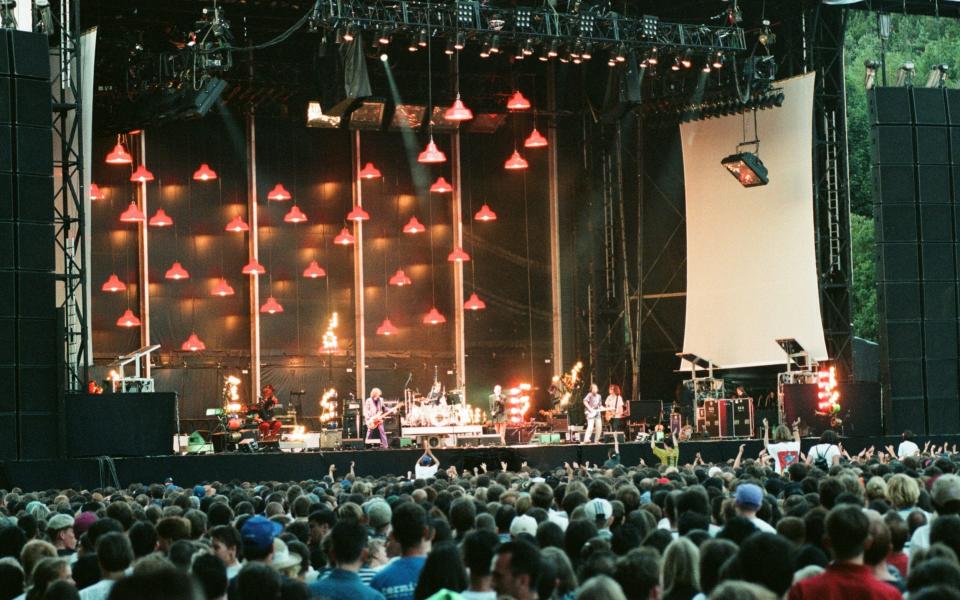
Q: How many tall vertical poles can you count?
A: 5